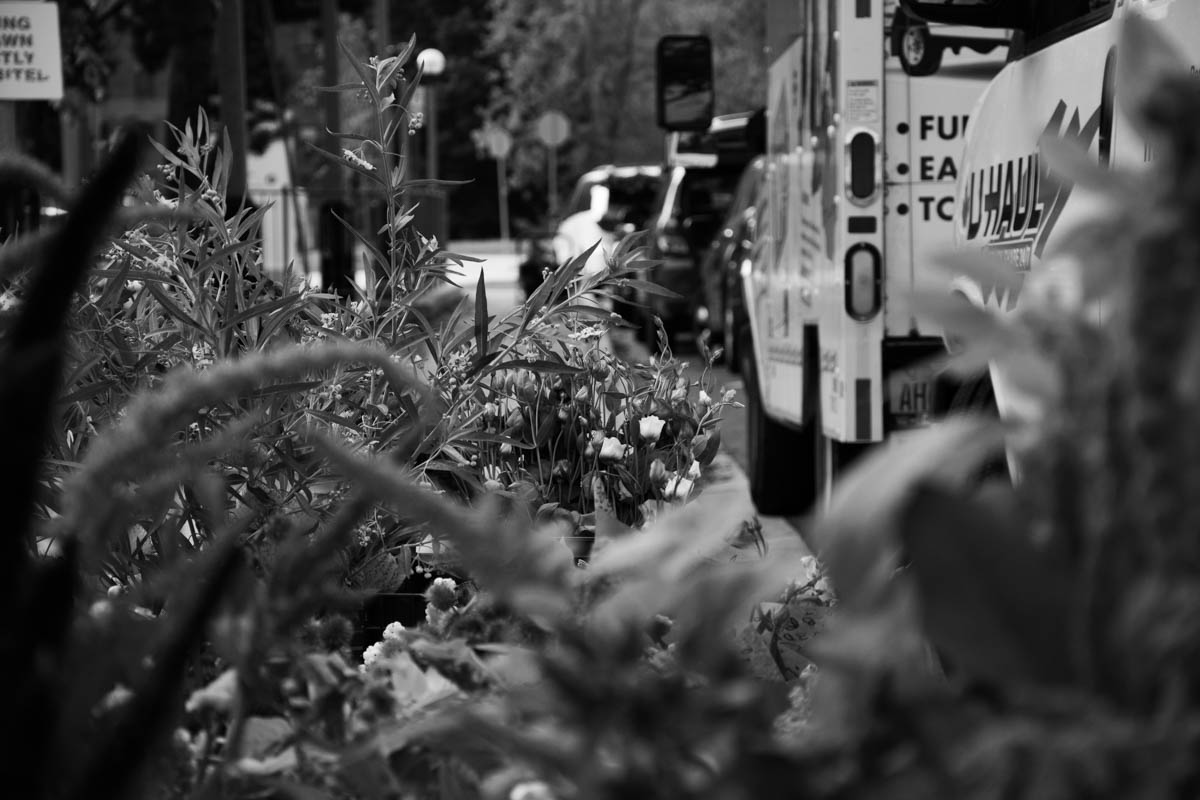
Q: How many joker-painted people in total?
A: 0